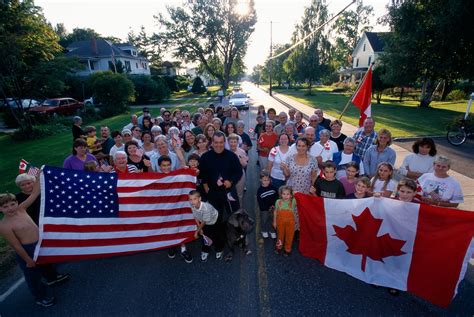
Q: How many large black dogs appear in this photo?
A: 1